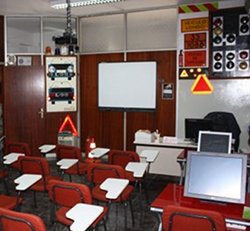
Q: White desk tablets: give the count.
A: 9